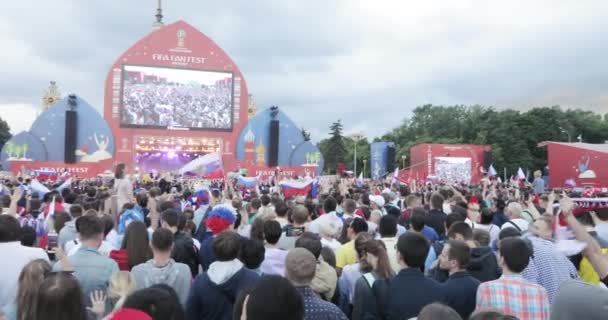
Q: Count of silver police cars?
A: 0